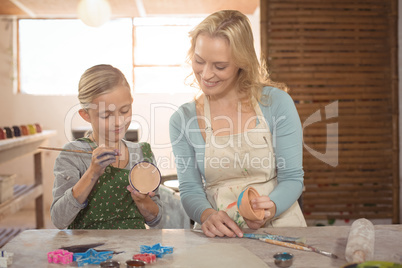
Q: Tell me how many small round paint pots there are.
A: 3